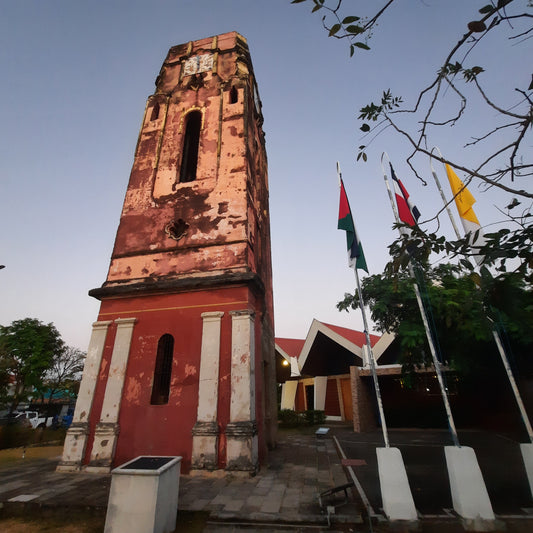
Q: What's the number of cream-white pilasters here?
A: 4